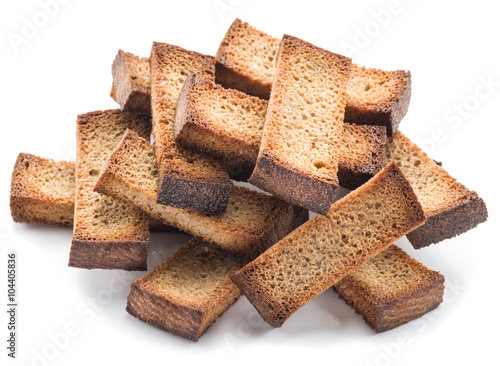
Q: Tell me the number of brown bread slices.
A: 12